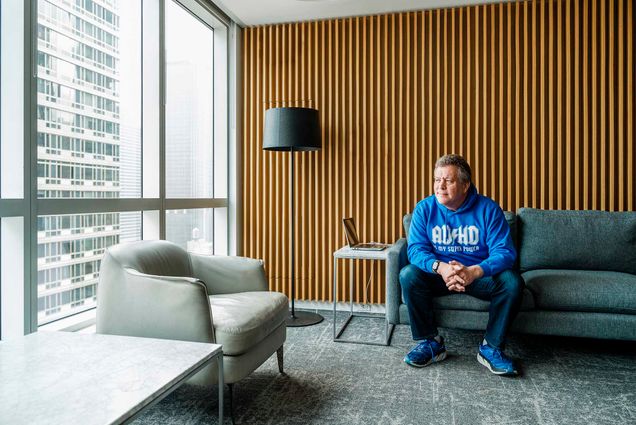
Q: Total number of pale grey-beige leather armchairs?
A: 1